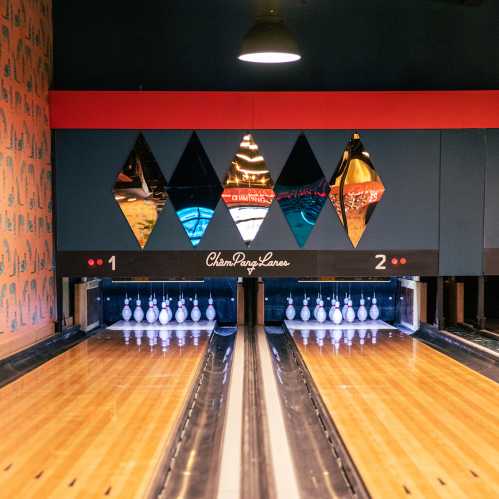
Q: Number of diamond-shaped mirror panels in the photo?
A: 5